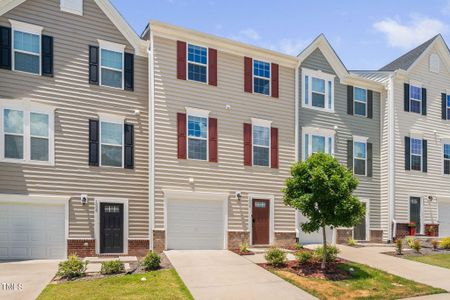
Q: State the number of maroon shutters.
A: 8